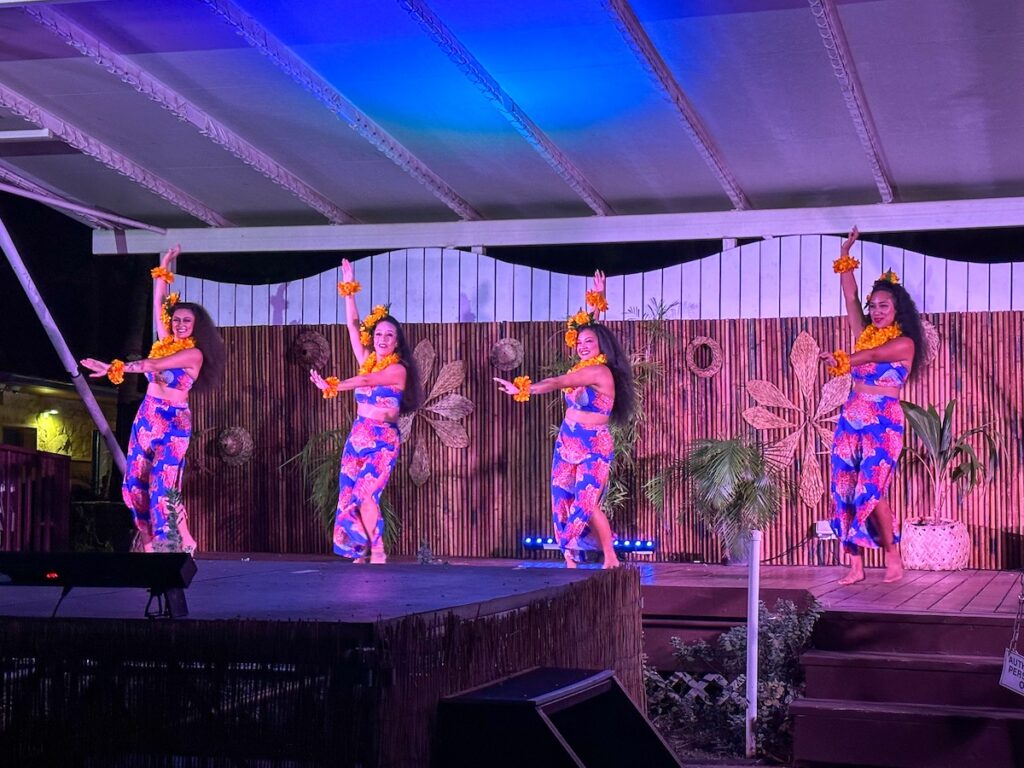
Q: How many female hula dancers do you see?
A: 4